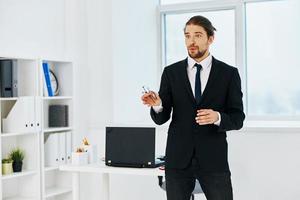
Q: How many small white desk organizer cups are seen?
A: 2